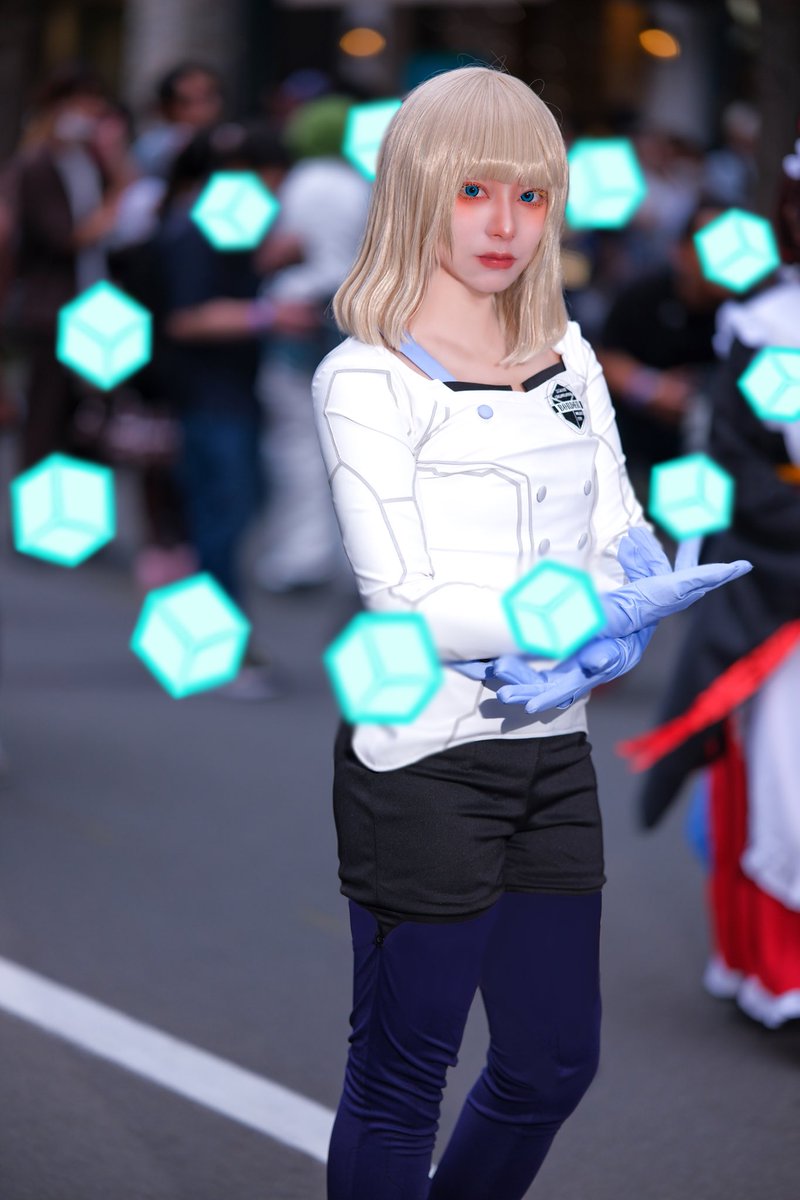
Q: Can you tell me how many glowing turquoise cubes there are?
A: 11